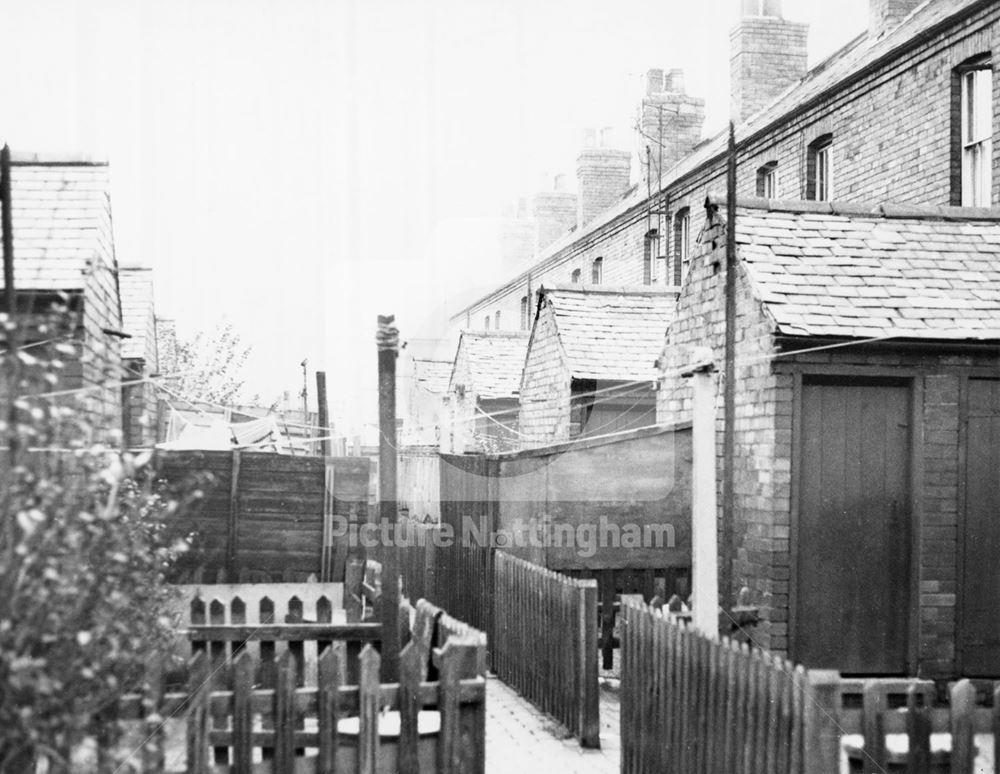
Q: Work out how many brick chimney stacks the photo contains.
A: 6